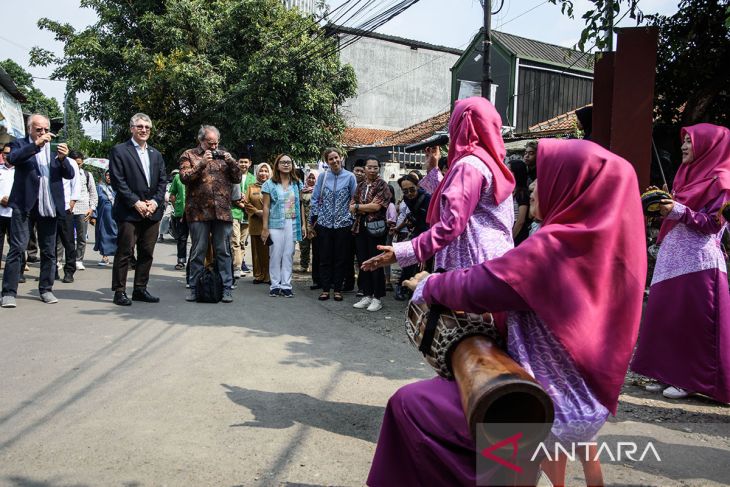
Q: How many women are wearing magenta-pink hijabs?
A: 3